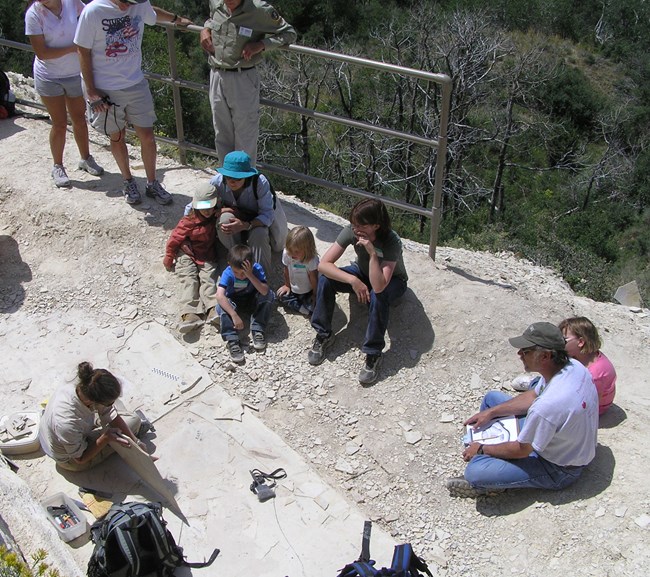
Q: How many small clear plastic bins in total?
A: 1